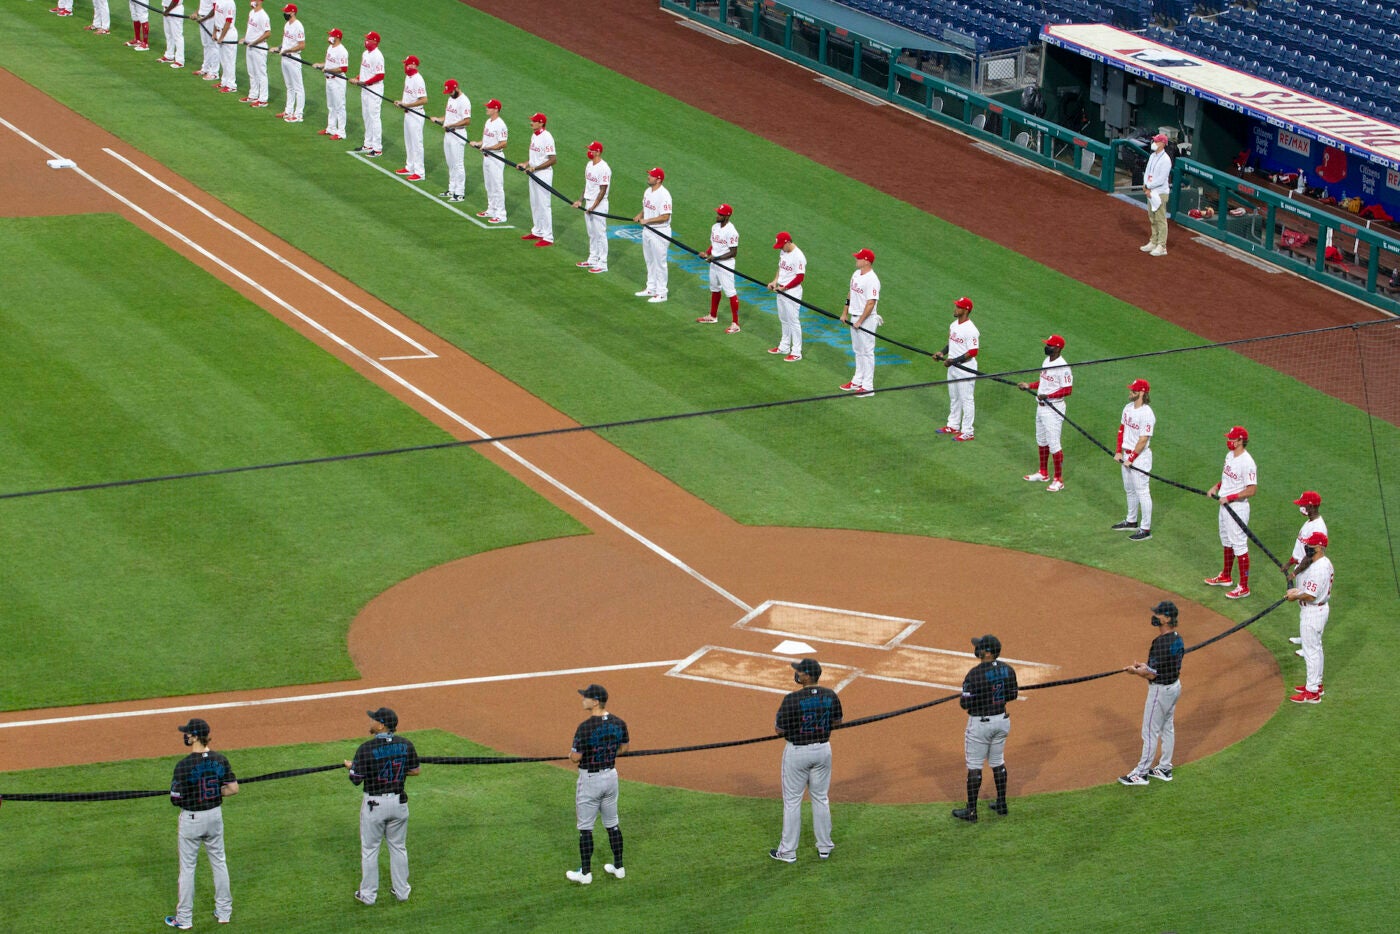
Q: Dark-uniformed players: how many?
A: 6